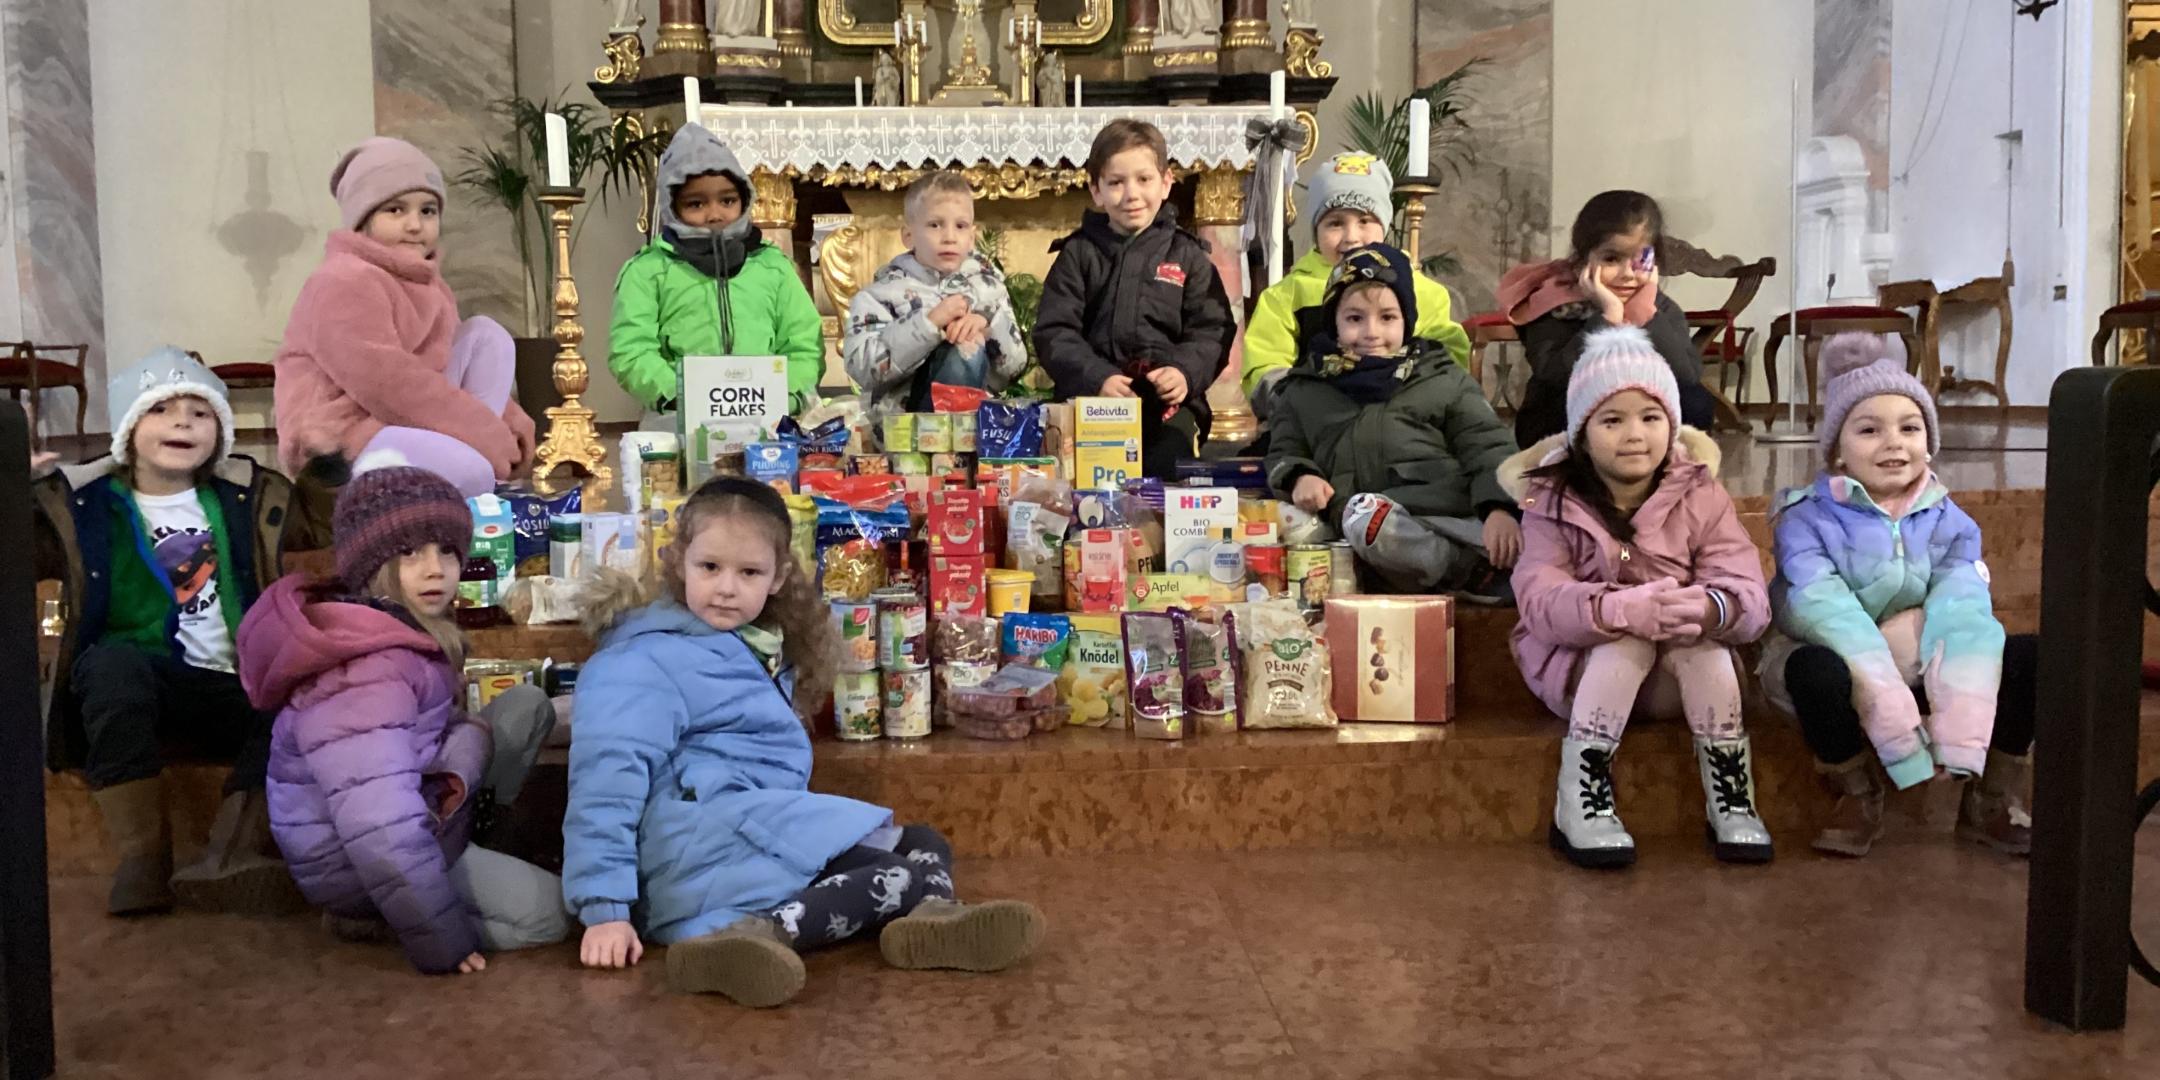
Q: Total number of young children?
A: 12